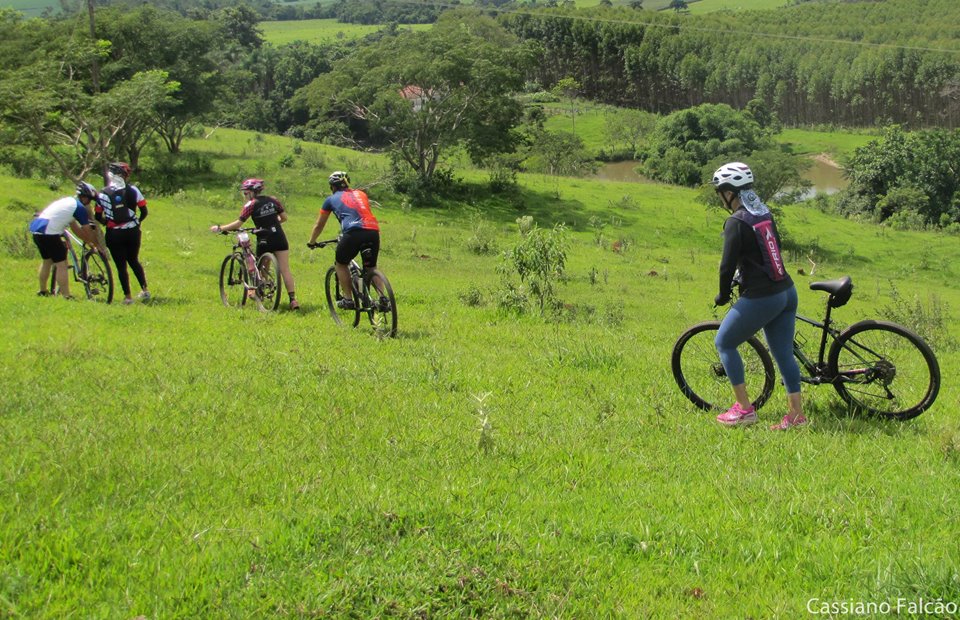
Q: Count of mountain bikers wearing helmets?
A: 5